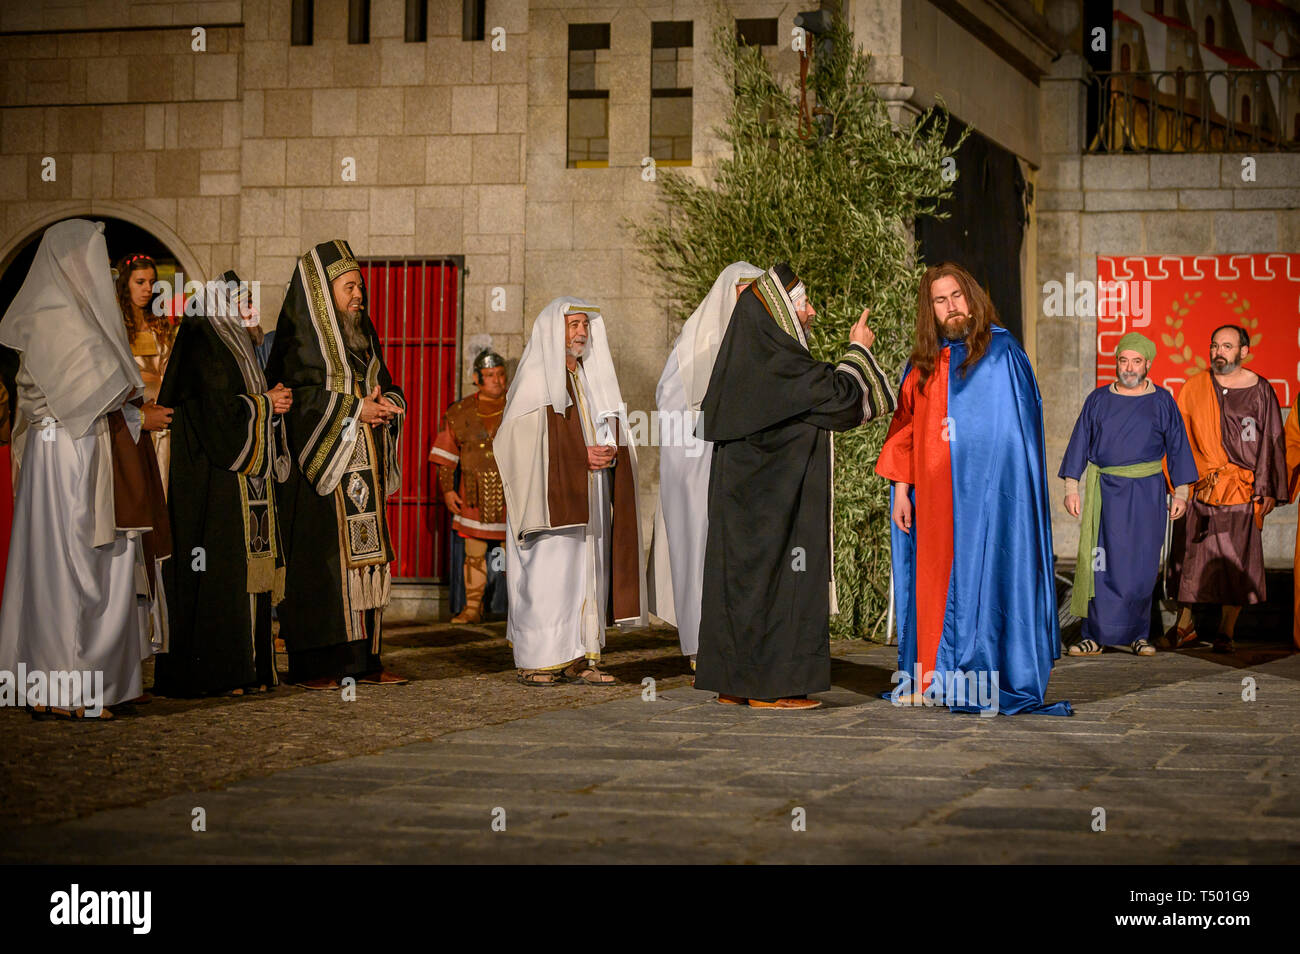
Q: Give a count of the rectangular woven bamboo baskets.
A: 0